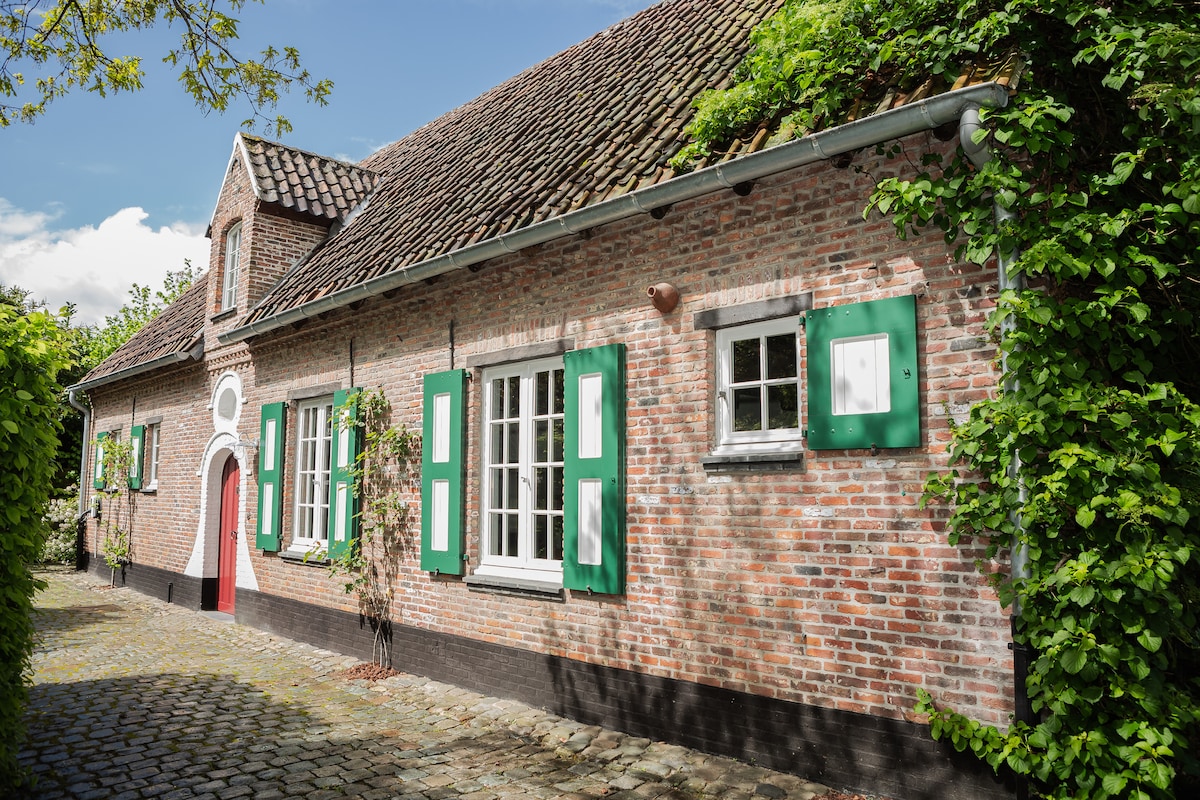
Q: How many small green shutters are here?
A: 3